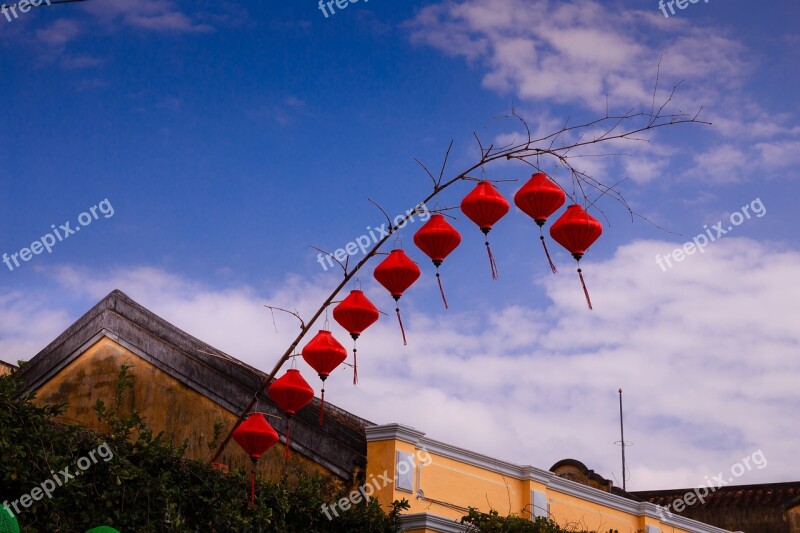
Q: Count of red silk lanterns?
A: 9